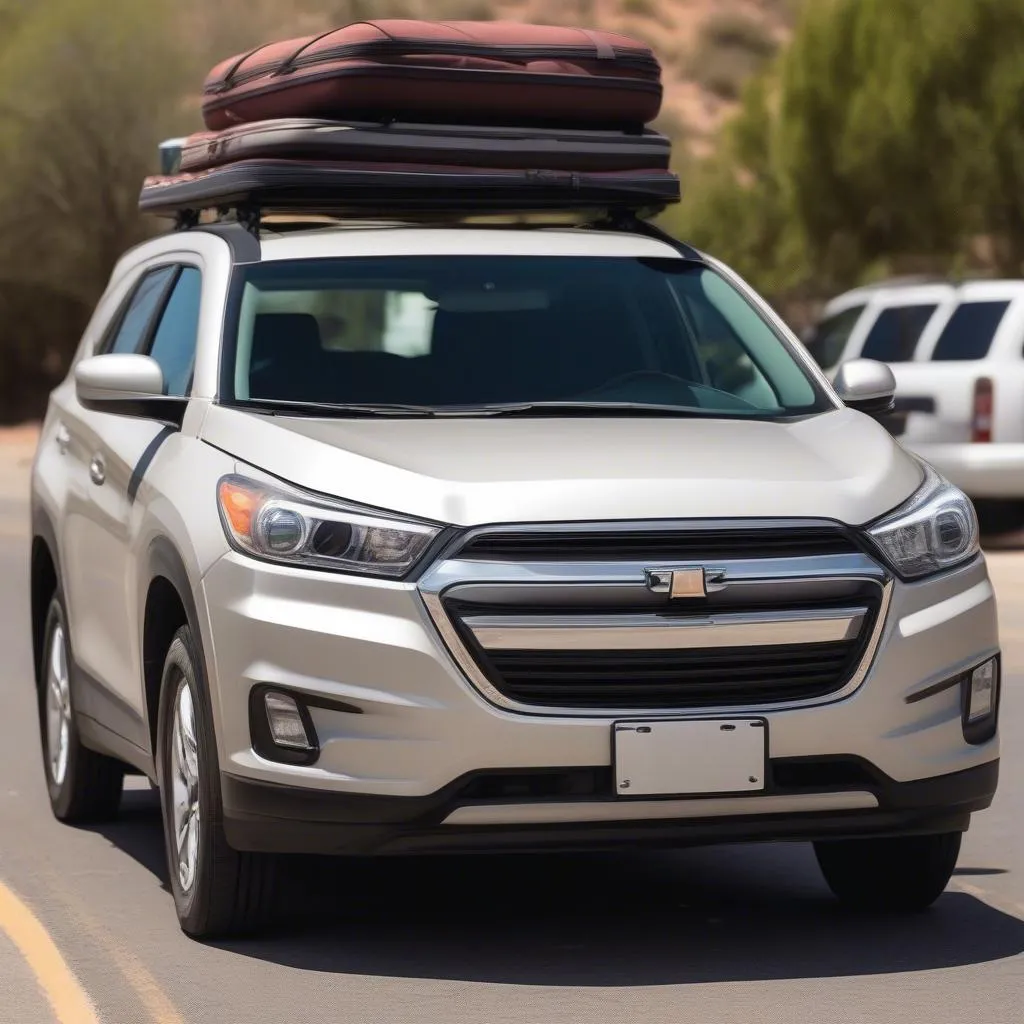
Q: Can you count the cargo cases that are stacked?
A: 3